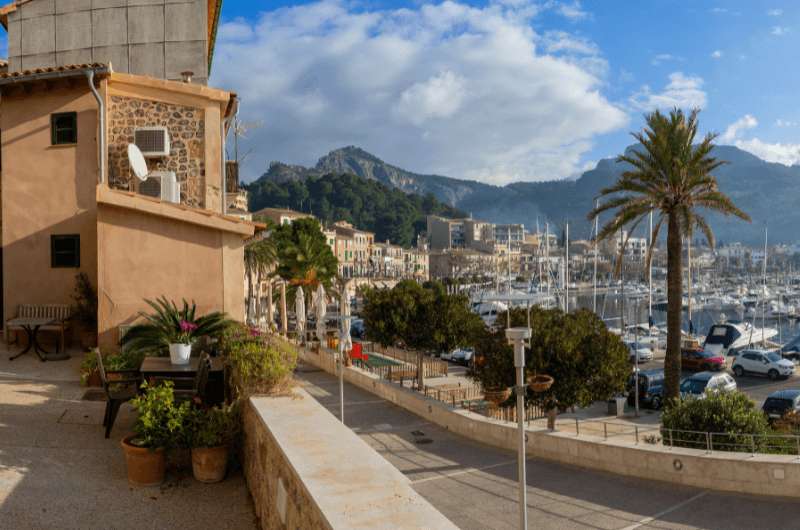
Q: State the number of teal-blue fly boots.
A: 0